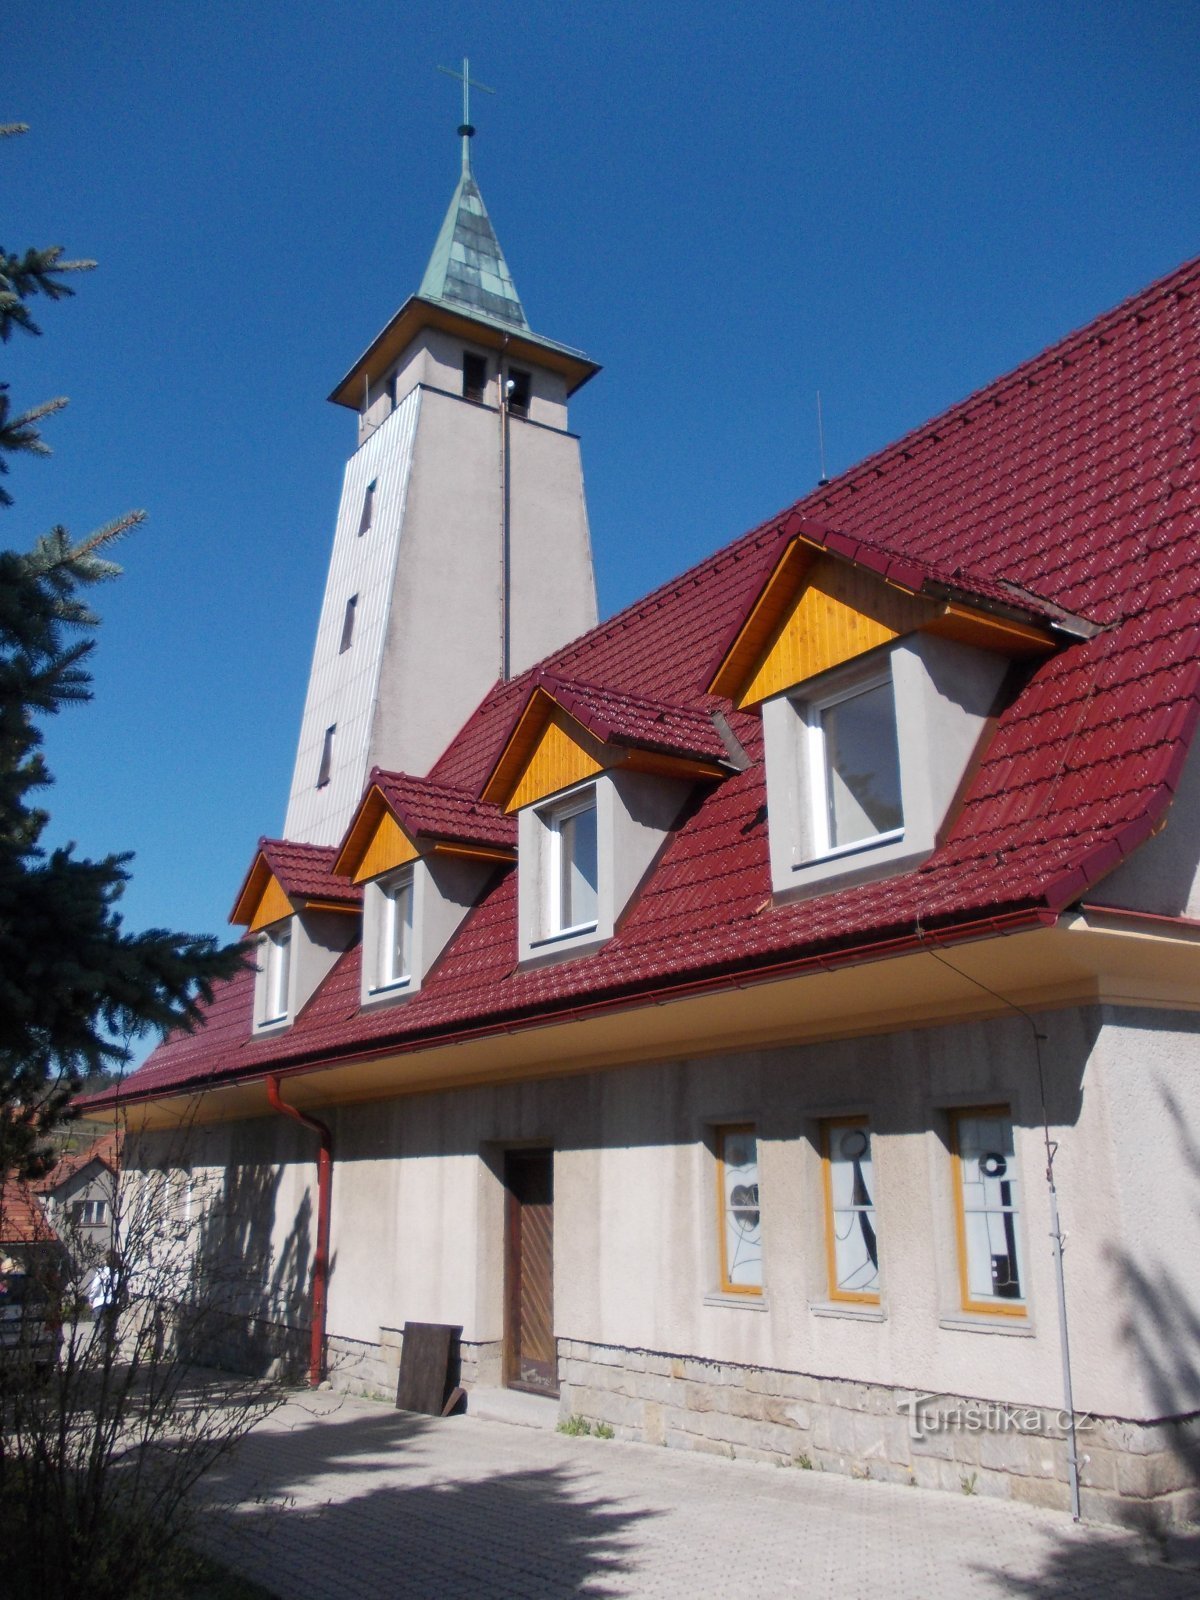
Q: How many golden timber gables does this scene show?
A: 4